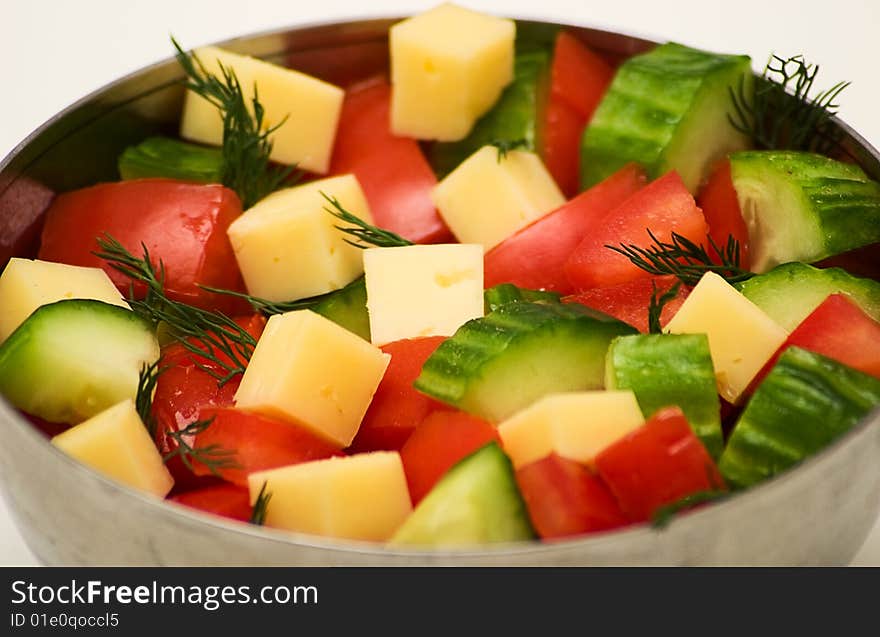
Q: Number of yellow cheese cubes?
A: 11